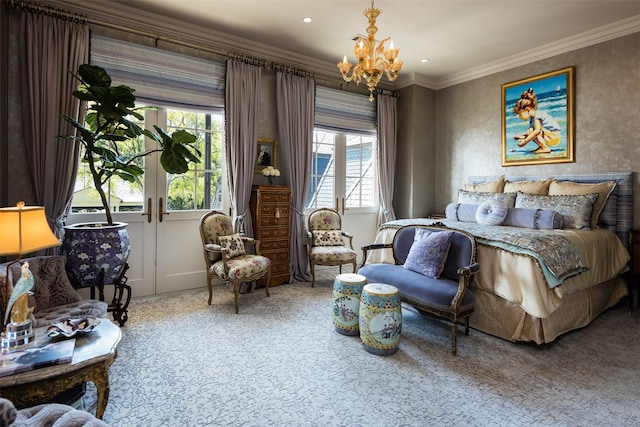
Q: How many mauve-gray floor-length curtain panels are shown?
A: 4